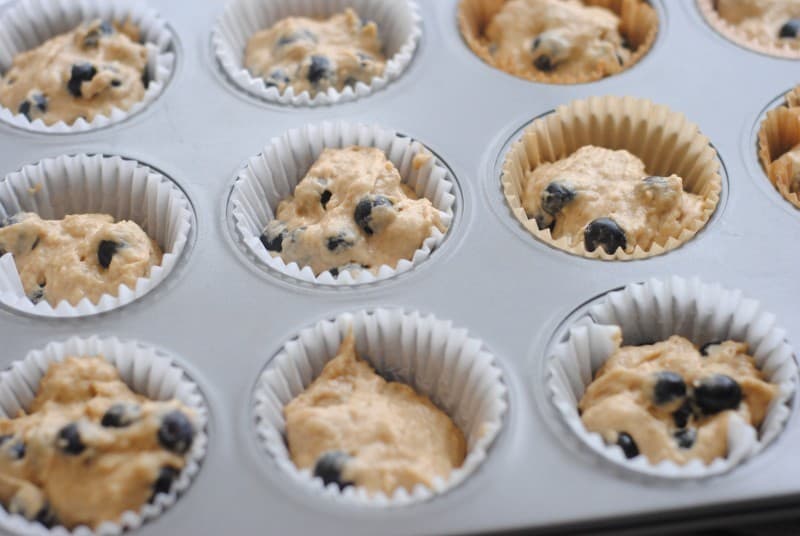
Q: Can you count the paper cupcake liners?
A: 11